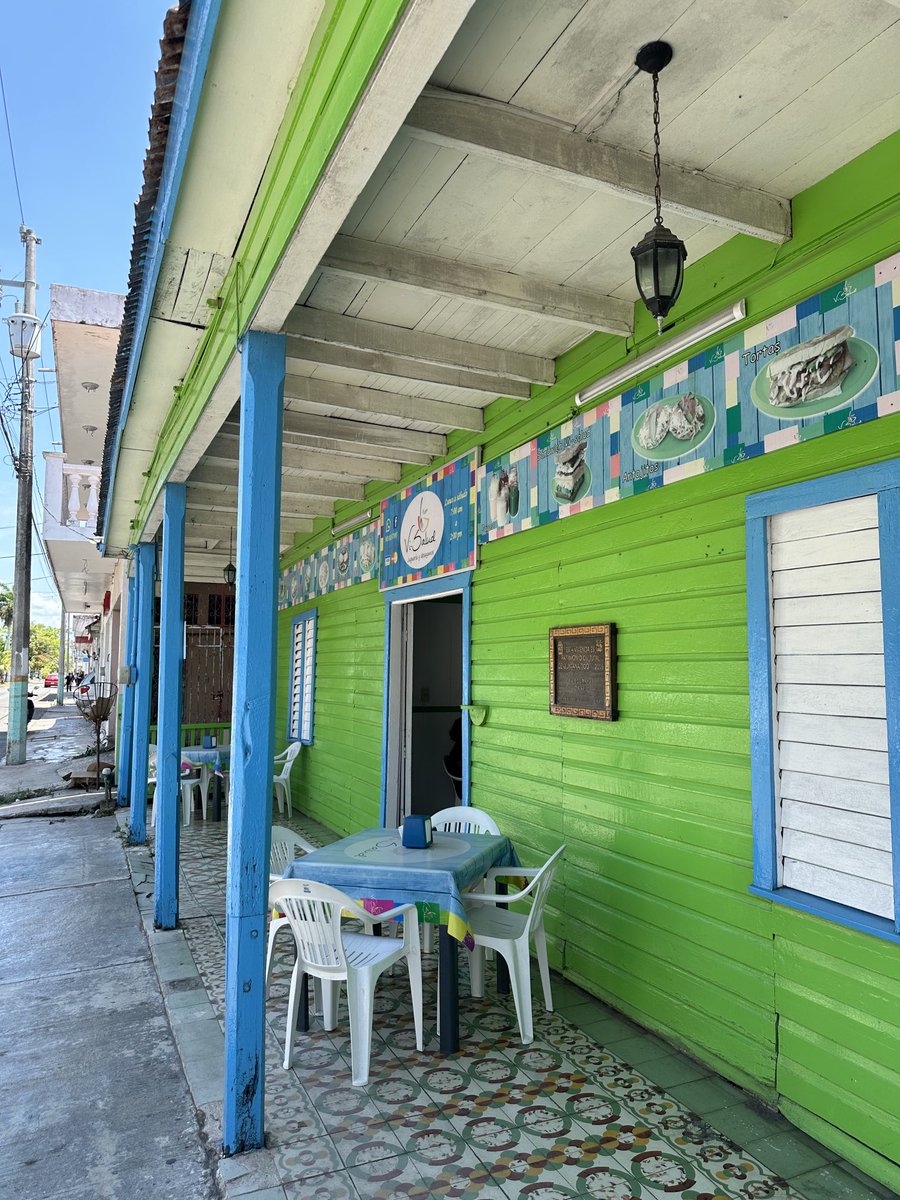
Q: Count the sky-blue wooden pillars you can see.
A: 4